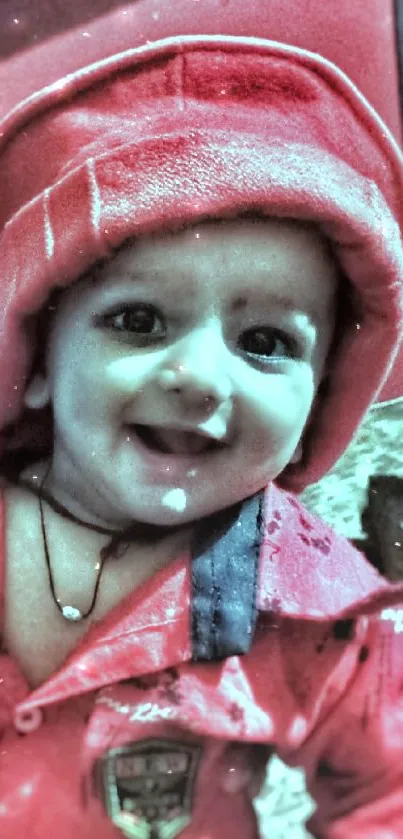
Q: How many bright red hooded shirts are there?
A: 1